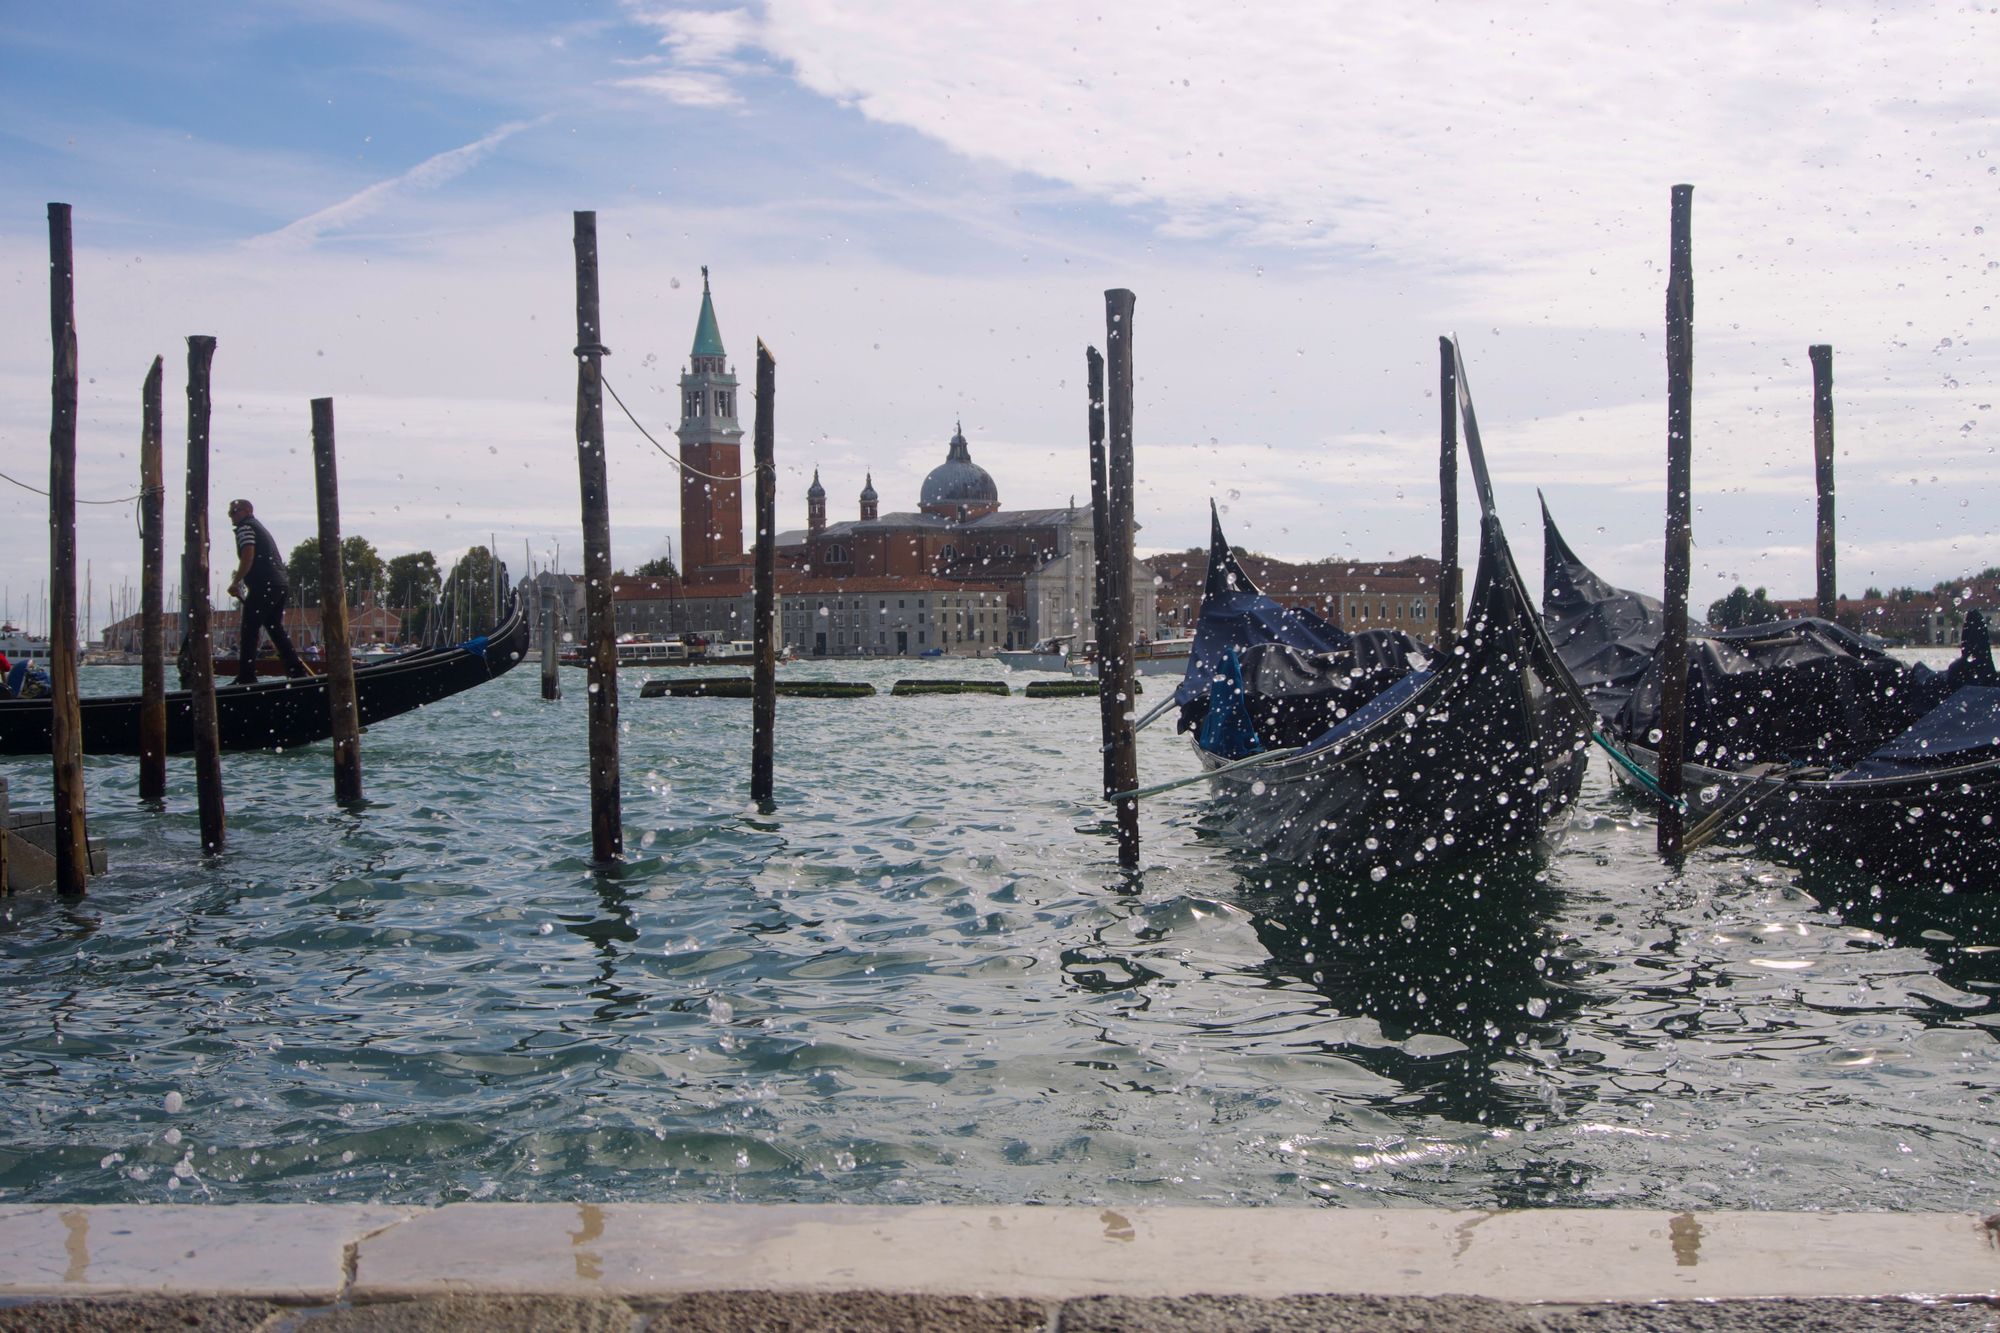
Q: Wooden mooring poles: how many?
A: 11